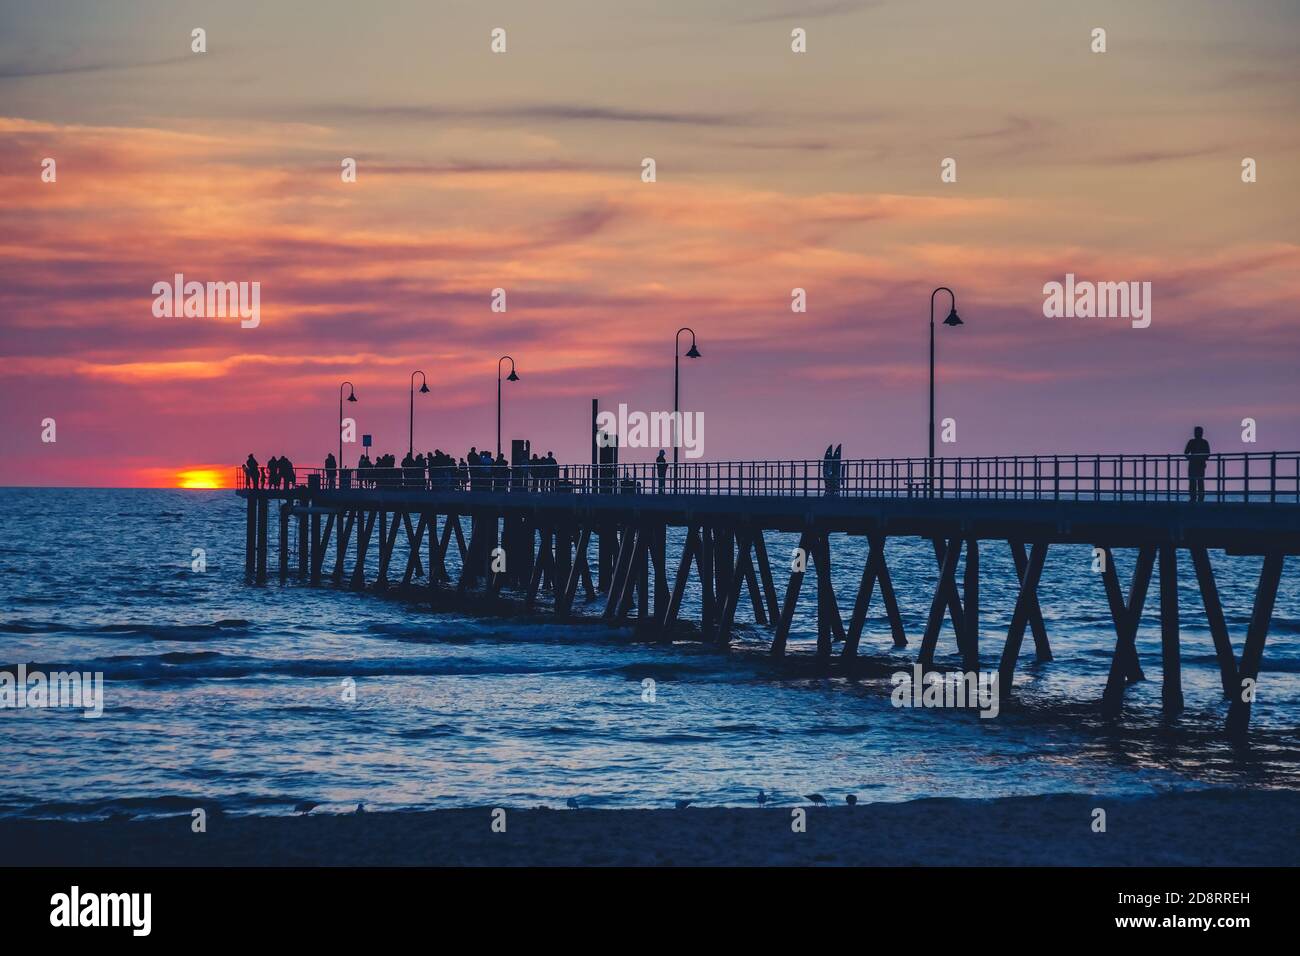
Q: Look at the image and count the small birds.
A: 7